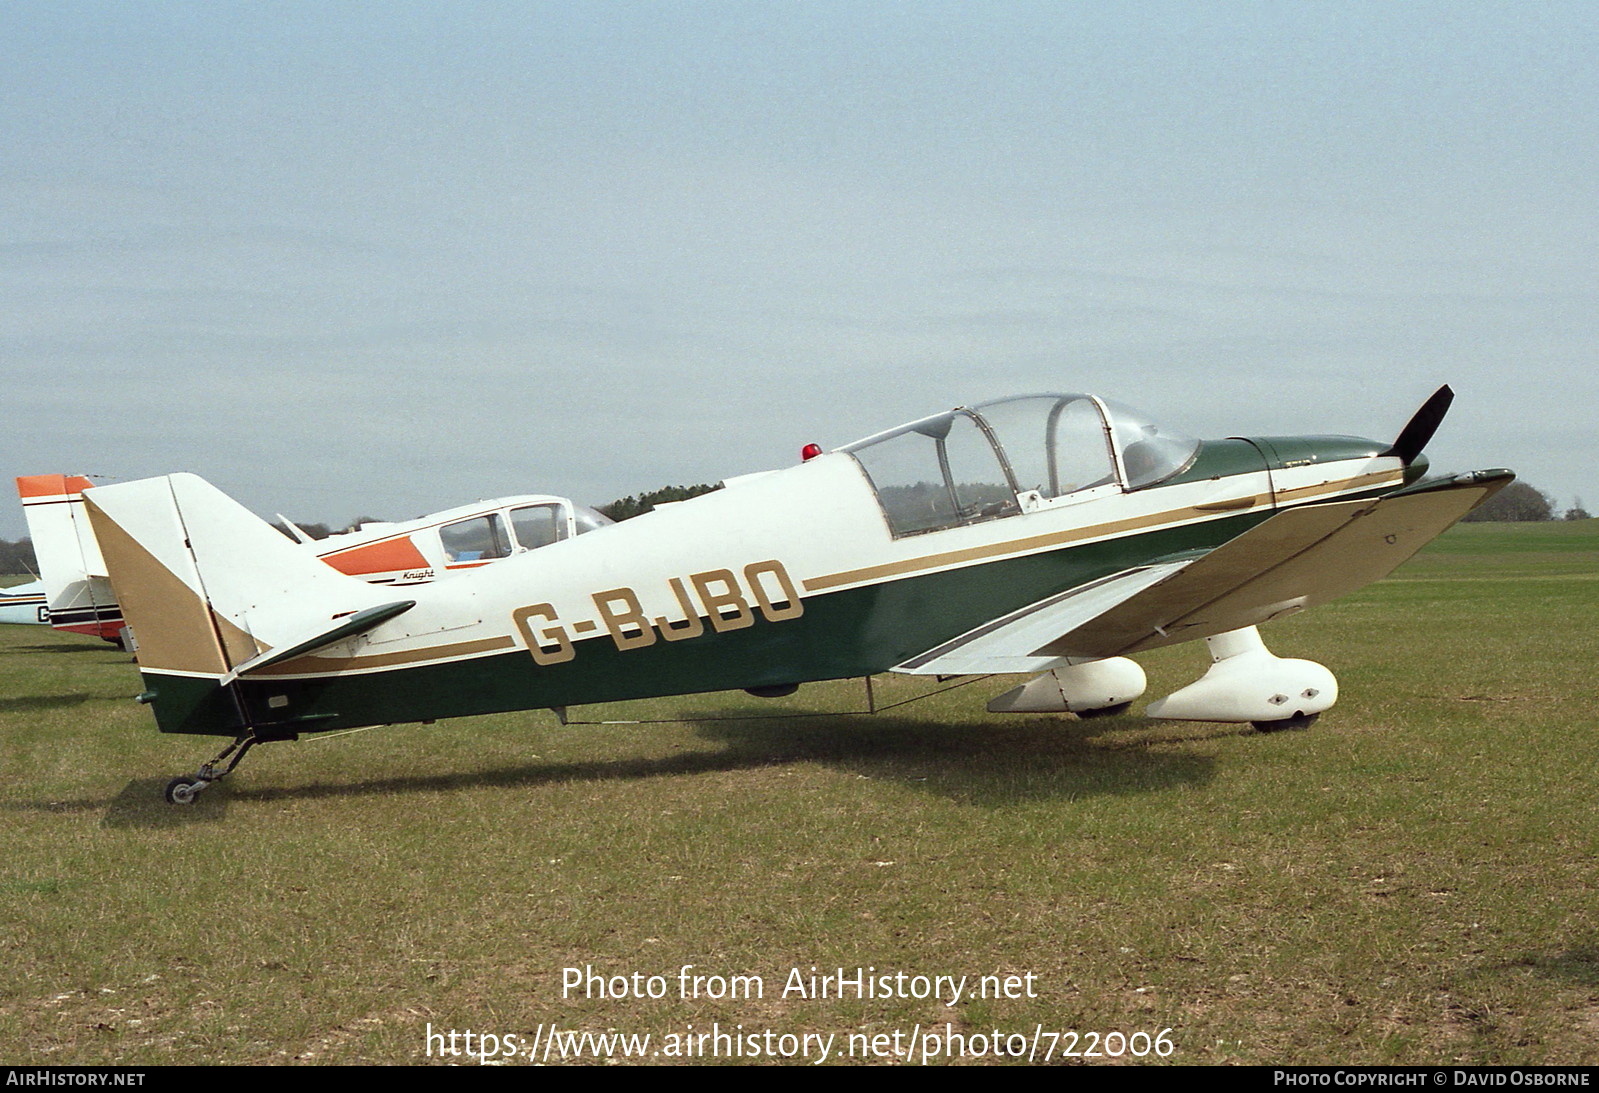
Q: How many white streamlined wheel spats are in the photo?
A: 2